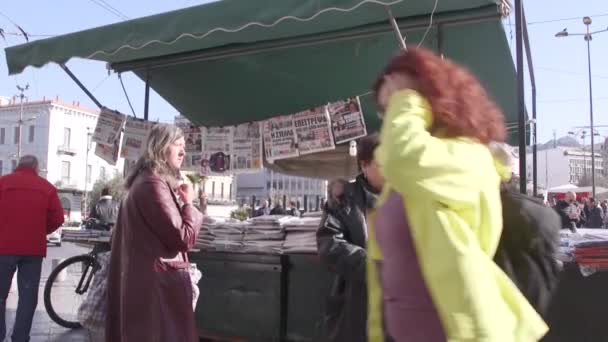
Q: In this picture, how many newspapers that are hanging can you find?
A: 8